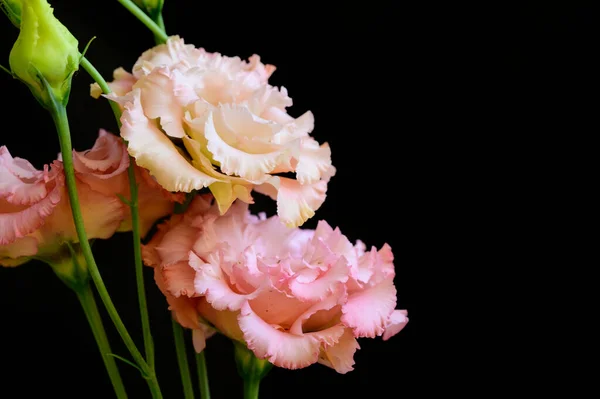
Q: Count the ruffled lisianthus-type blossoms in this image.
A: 3